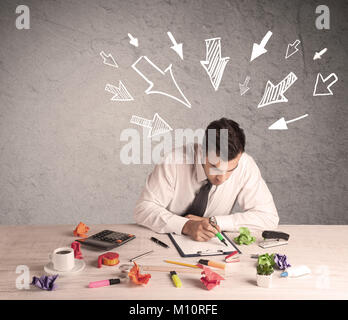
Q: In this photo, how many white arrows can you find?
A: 14